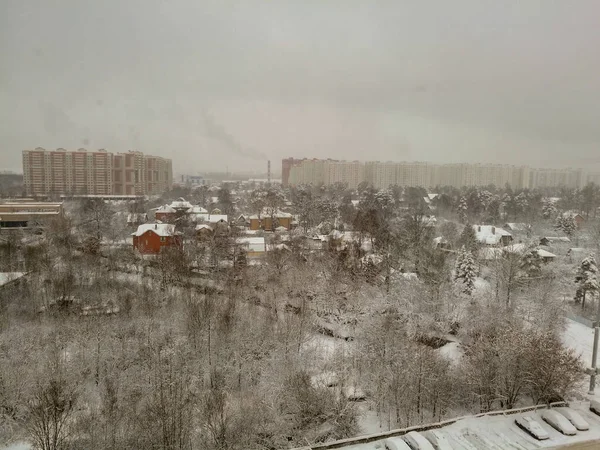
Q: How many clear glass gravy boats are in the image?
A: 0